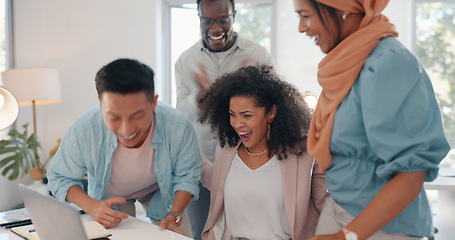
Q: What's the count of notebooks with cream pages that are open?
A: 1